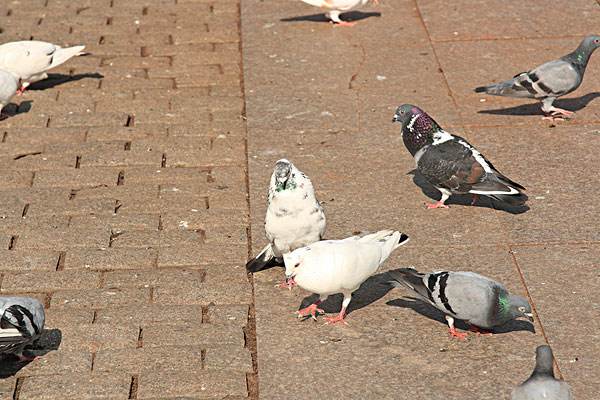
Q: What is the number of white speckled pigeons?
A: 1